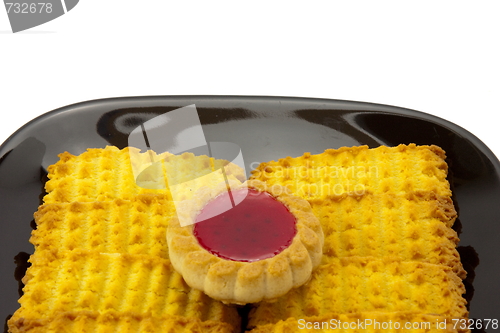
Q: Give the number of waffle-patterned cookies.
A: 8